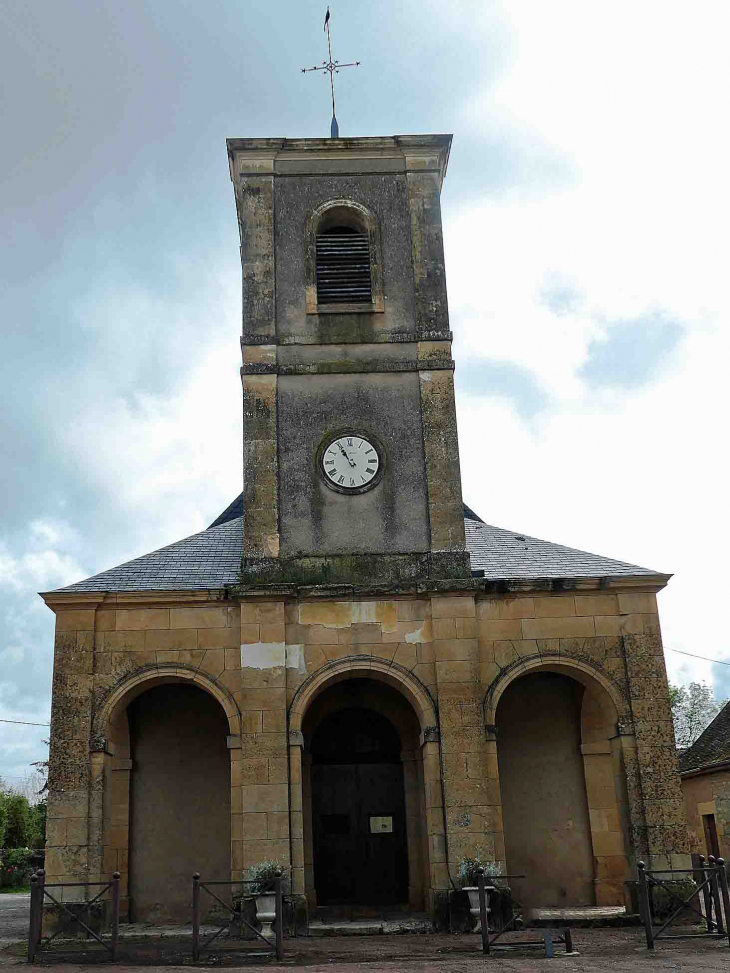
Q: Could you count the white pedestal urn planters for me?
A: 2